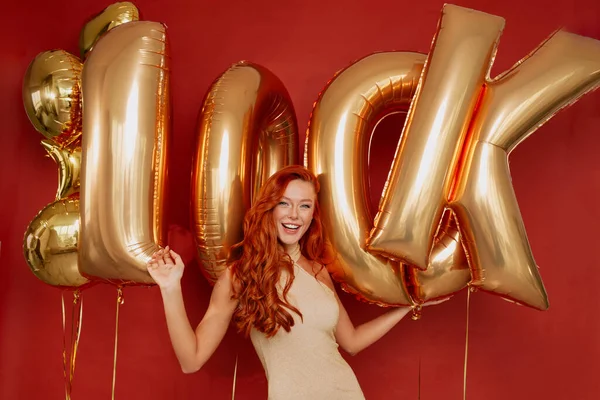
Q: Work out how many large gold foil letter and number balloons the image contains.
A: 4